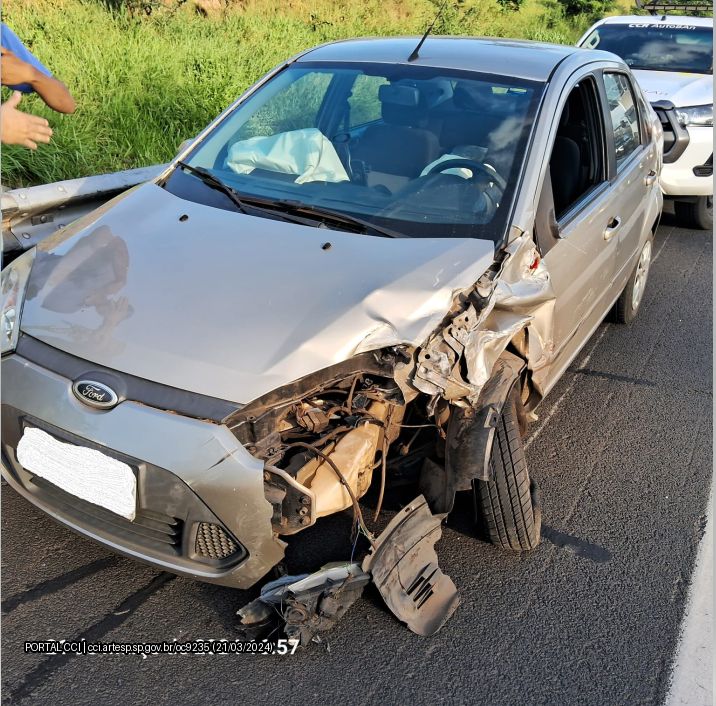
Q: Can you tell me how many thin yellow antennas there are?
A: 0